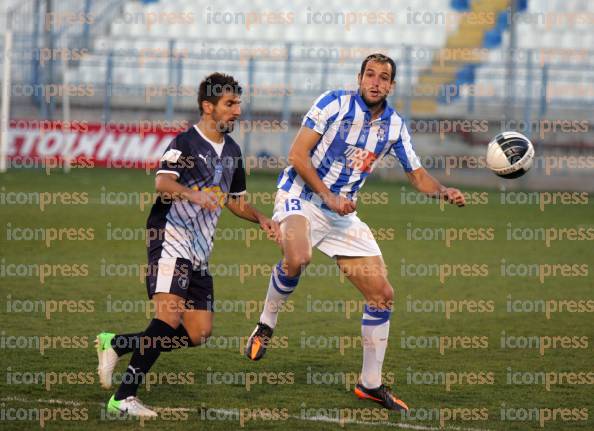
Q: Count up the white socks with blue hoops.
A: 2